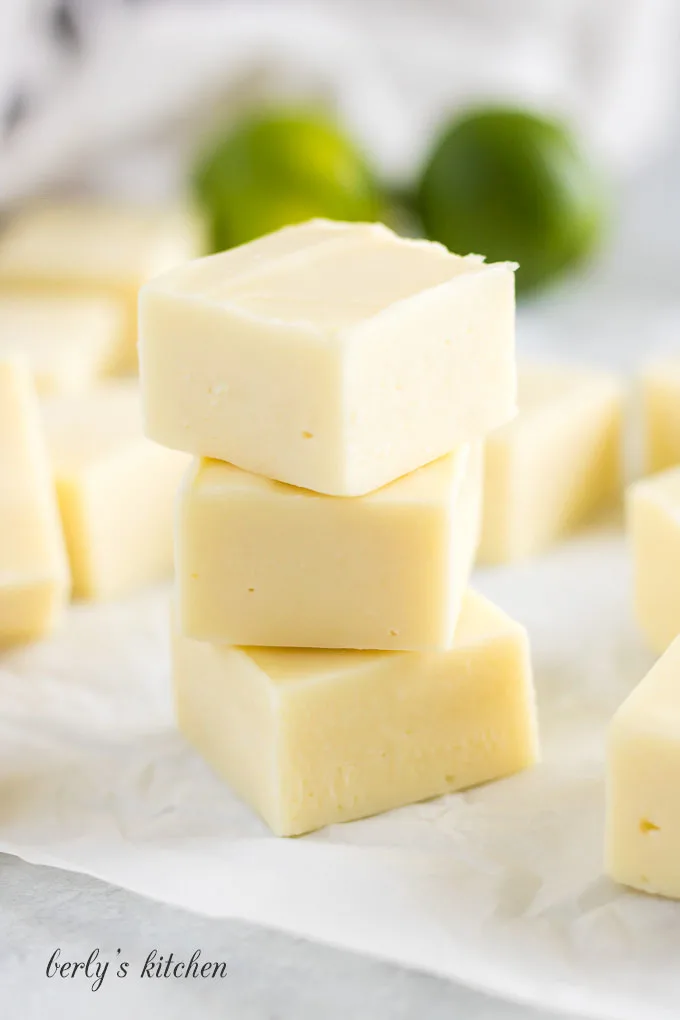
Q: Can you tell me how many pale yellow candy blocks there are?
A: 11